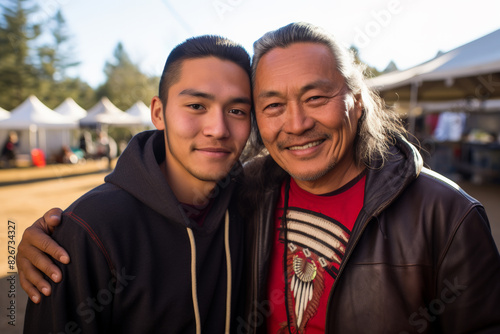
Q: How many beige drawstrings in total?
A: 2